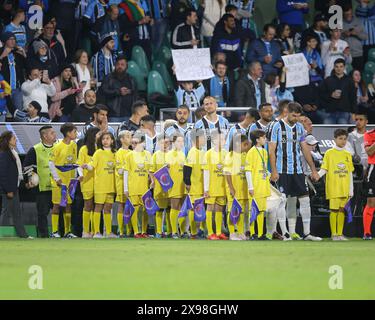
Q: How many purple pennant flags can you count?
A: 11